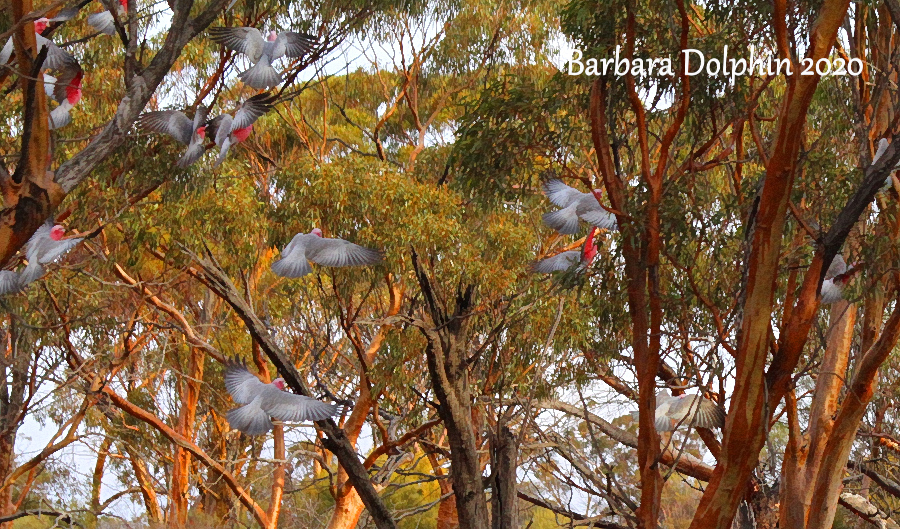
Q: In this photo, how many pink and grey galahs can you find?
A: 15